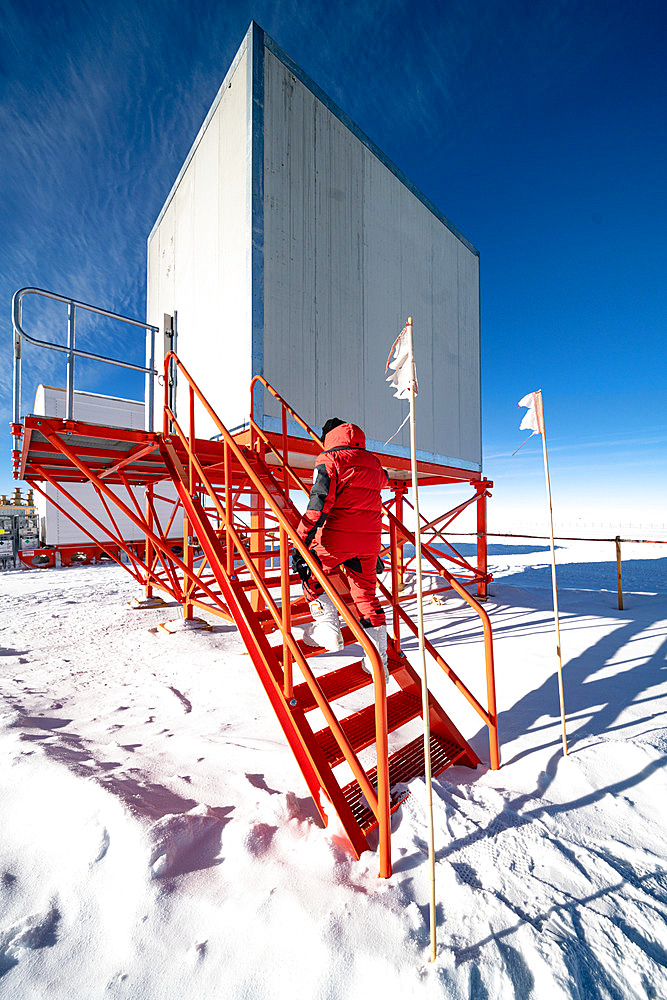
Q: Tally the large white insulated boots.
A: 2